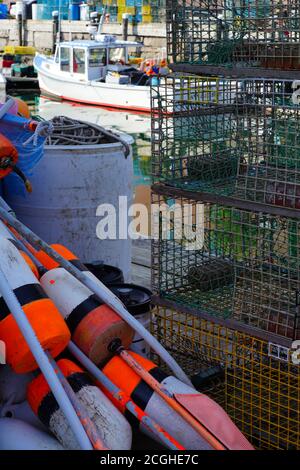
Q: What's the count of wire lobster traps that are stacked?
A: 4